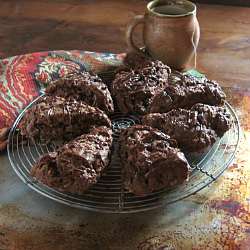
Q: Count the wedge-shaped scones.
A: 7